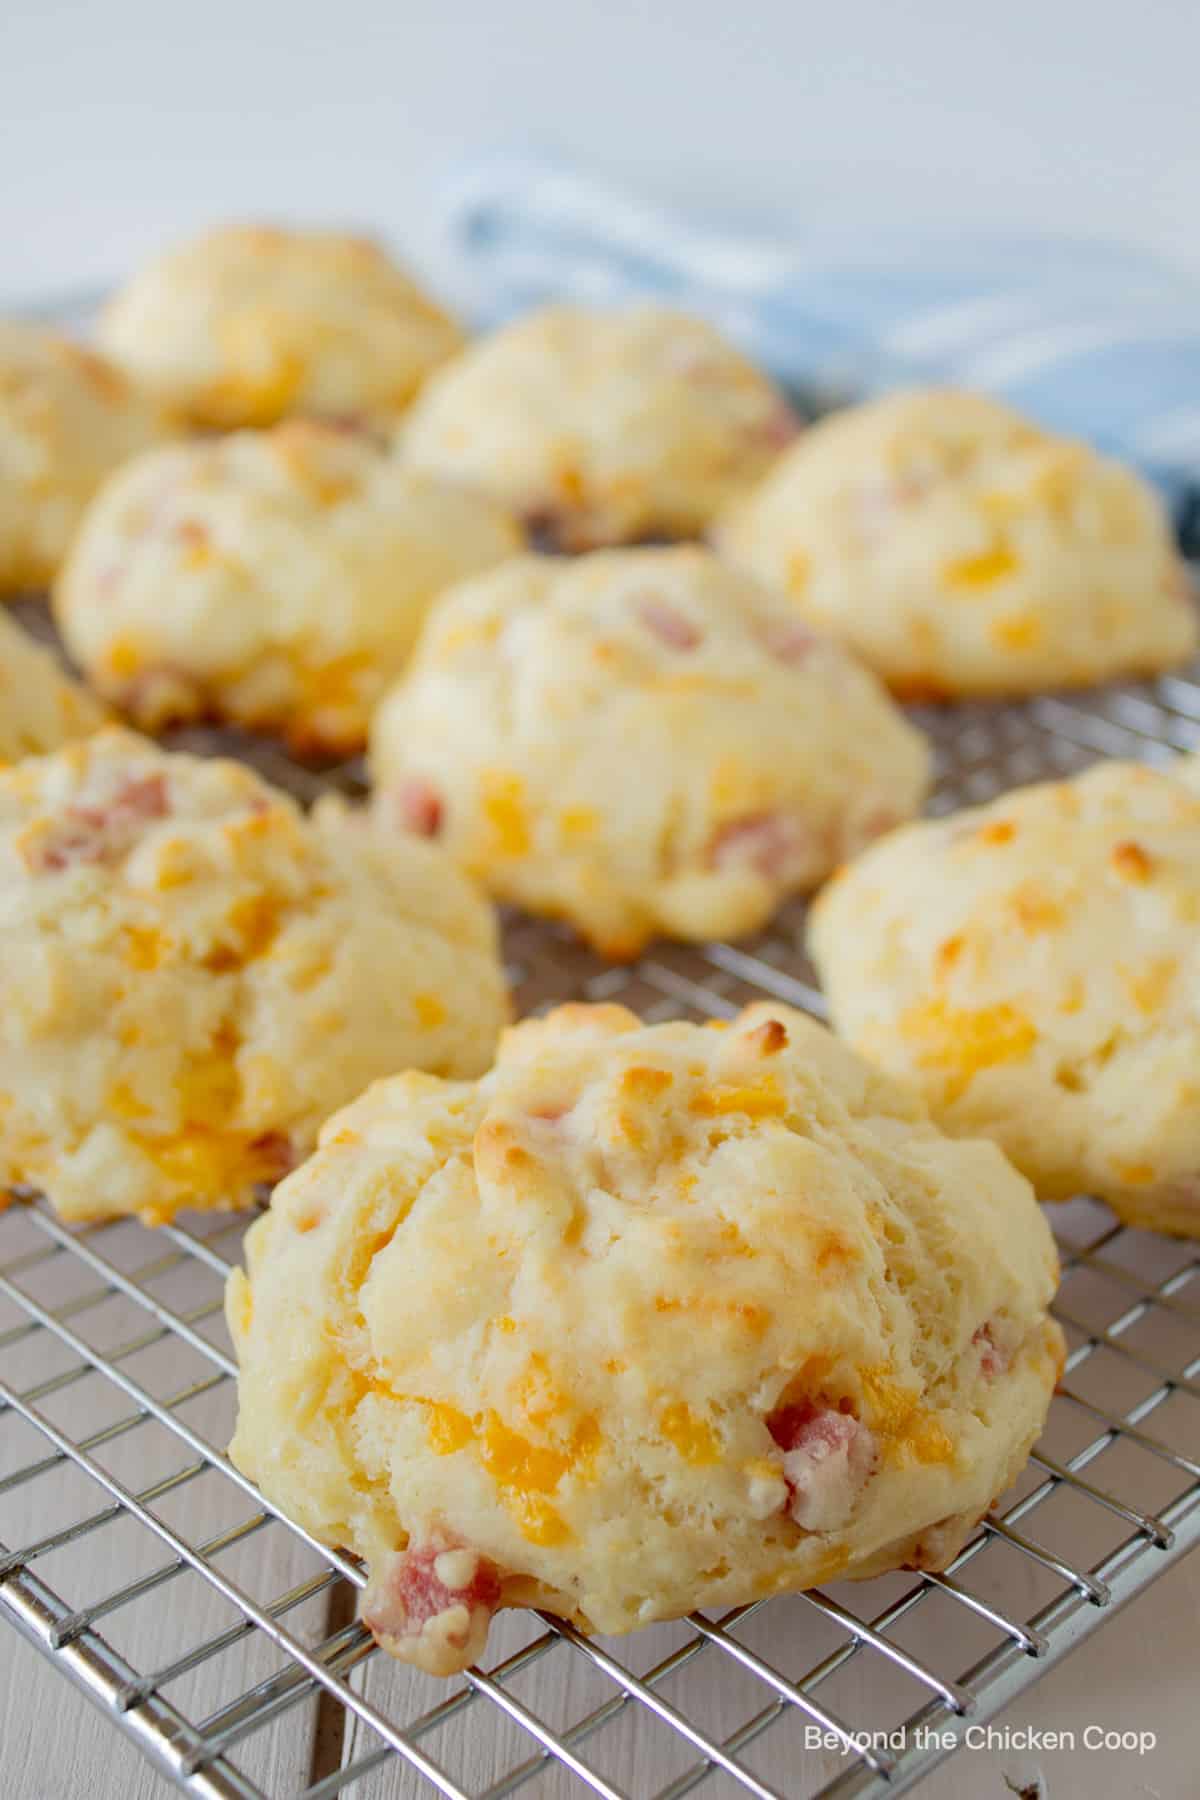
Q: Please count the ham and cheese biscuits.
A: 10